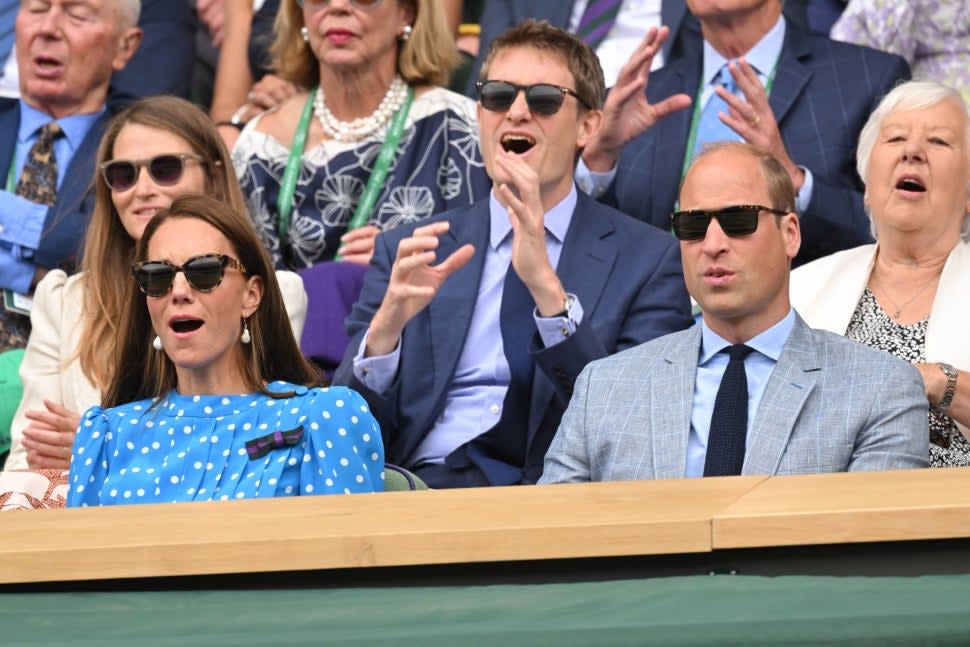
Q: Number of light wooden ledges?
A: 1